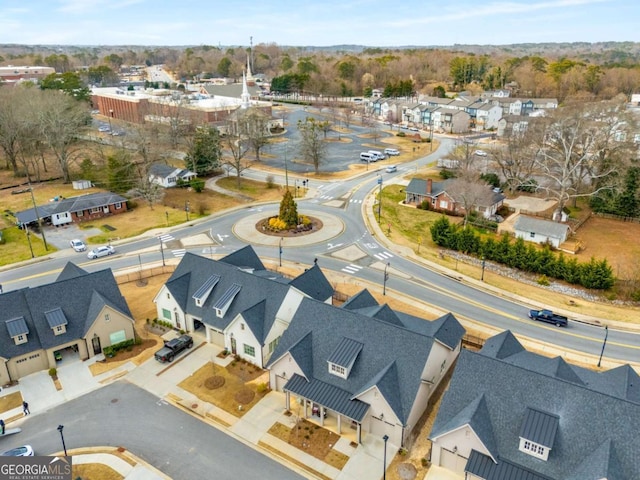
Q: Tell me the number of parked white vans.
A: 3